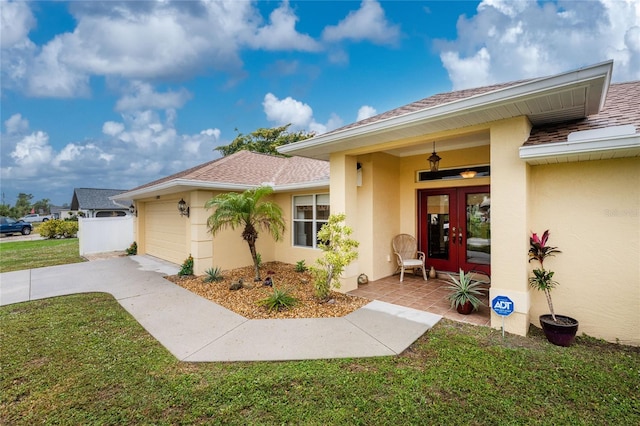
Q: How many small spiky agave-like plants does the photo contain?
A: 3